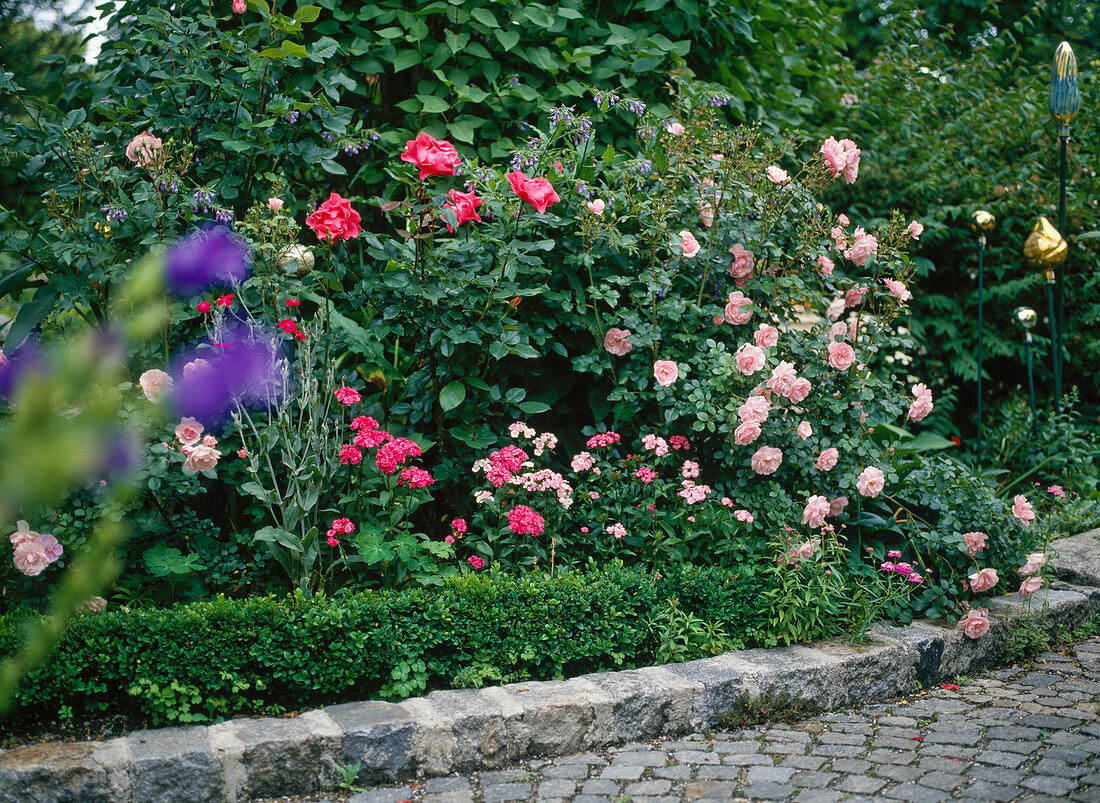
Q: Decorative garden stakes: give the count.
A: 4